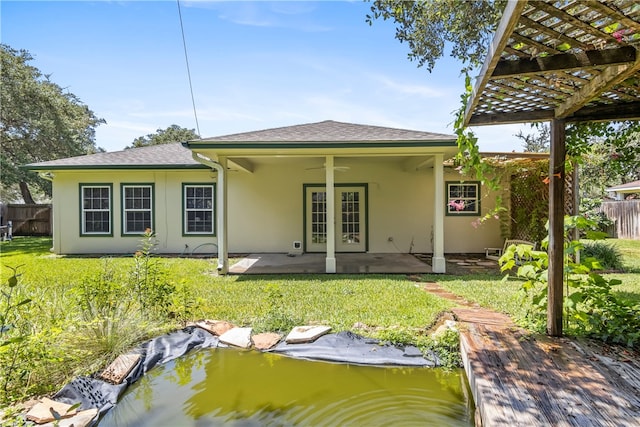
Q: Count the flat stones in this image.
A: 7